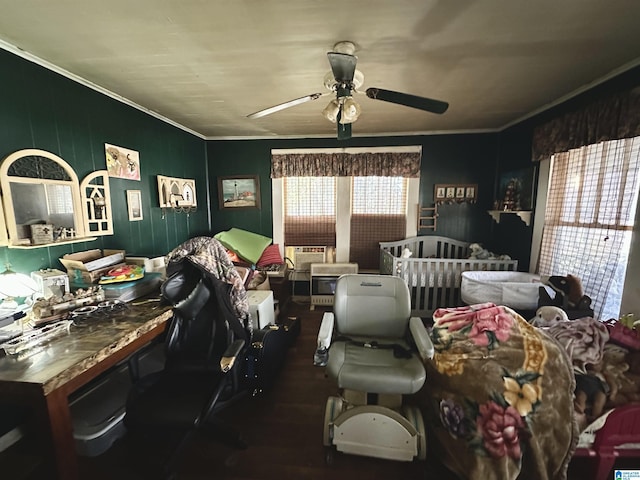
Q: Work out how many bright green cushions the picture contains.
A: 1